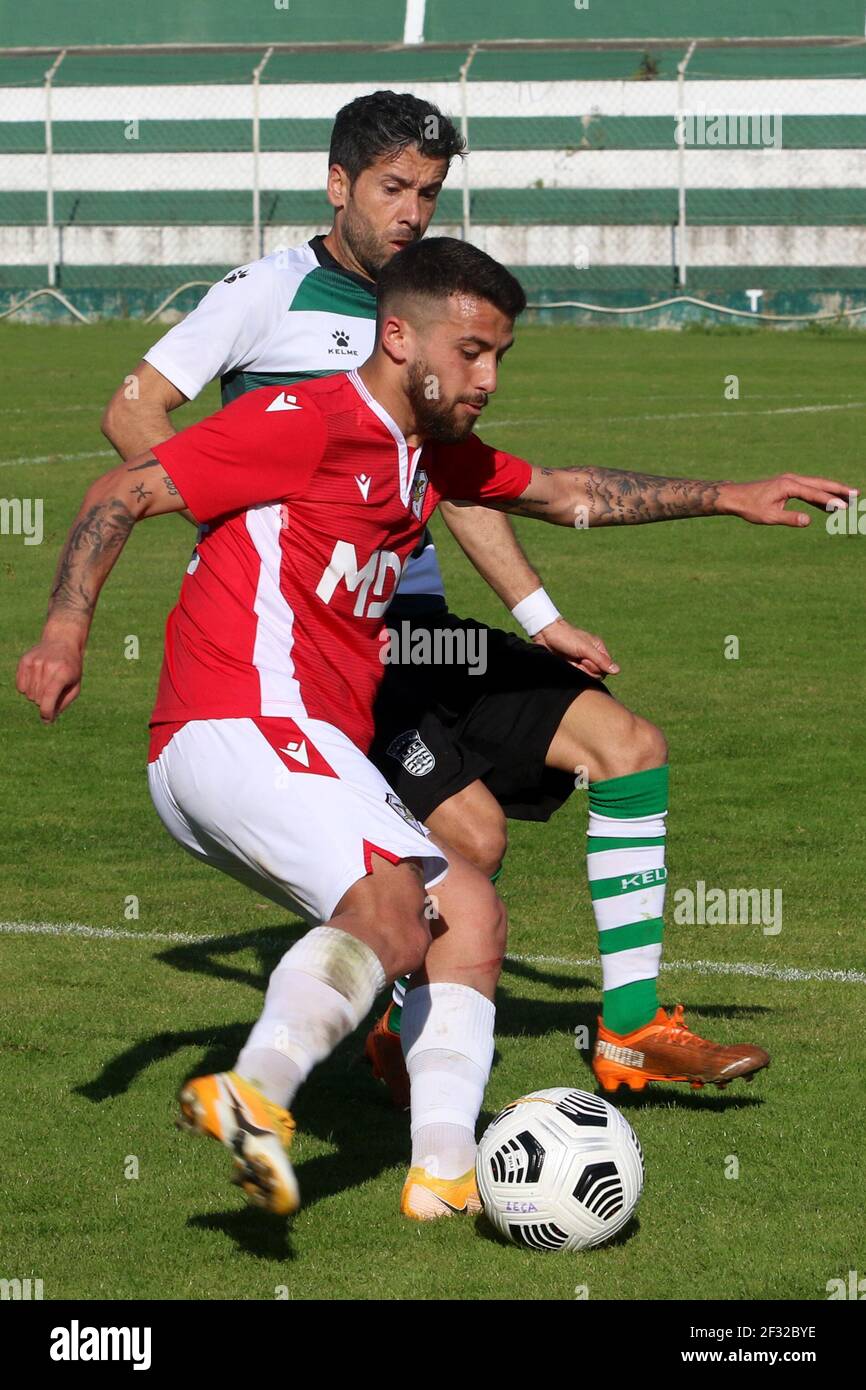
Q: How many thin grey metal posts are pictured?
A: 4